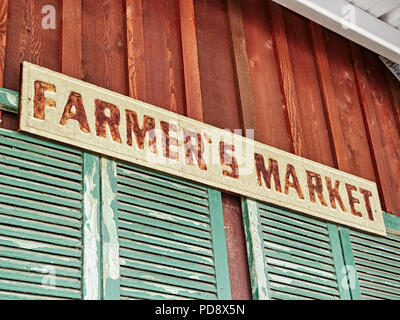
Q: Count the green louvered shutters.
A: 4